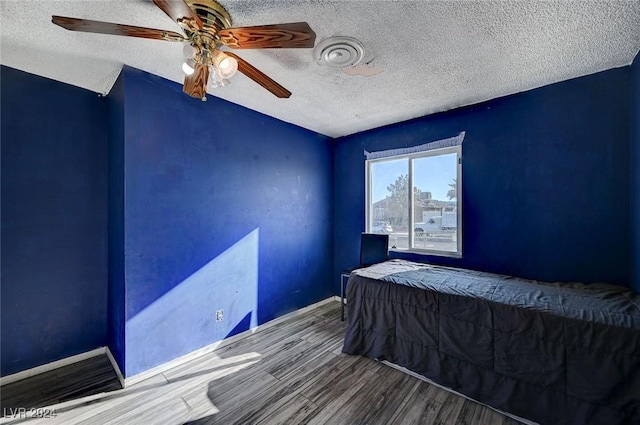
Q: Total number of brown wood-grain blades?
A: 5